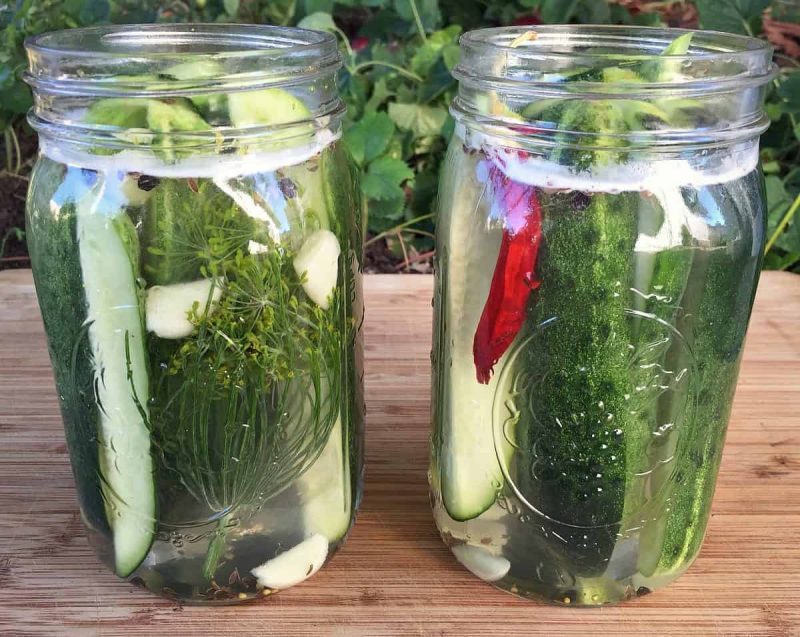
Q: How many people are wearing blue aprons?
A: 0